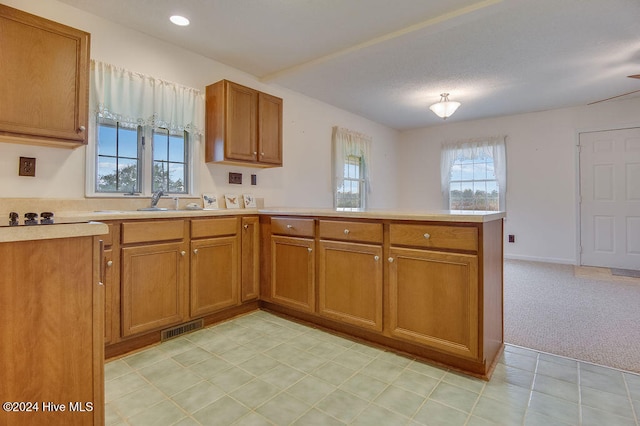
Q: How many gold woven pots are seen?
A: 0